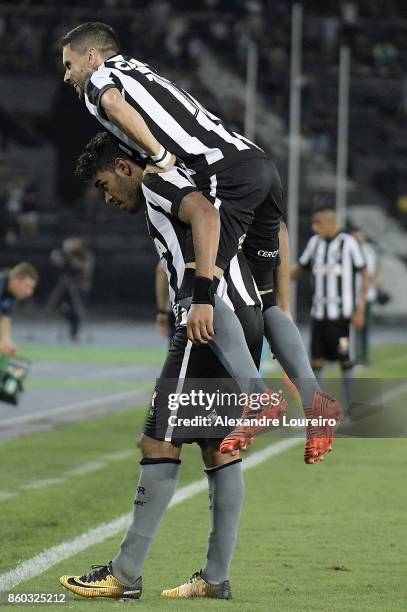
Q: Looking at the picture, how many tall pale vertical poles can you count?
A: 3